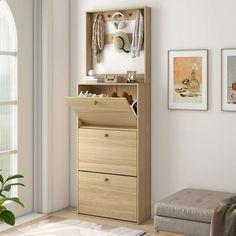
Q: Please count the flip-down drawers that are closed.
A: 2